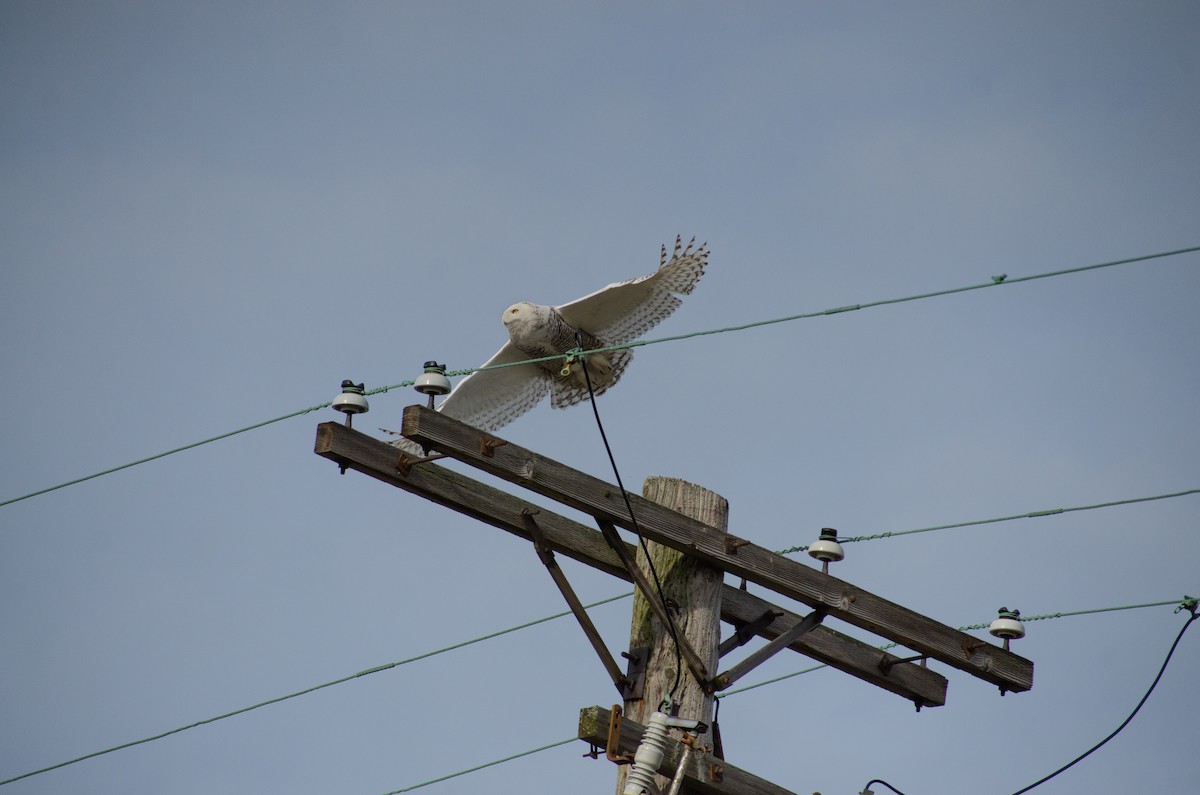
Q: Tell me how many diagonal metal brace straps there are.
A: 4